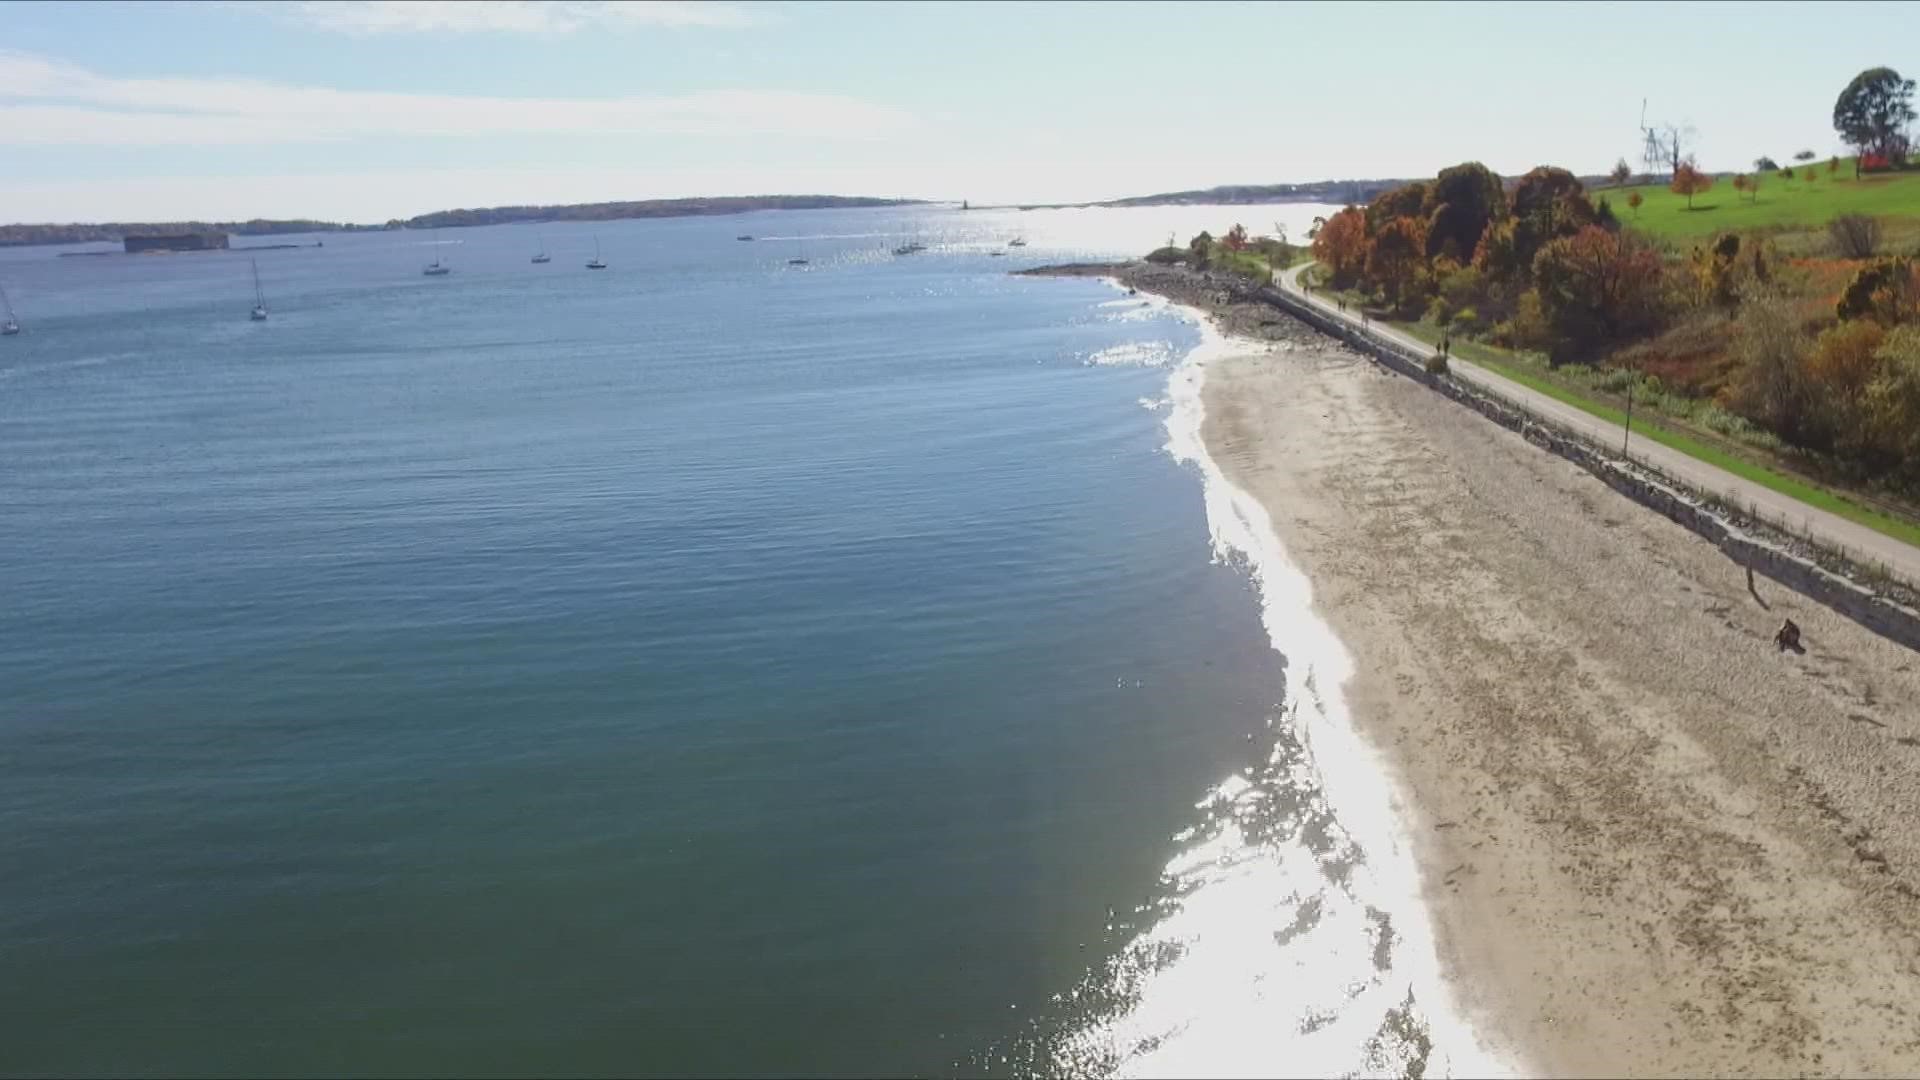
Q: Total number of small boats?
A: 11